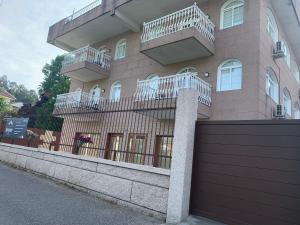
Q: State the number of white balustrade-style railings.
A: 4